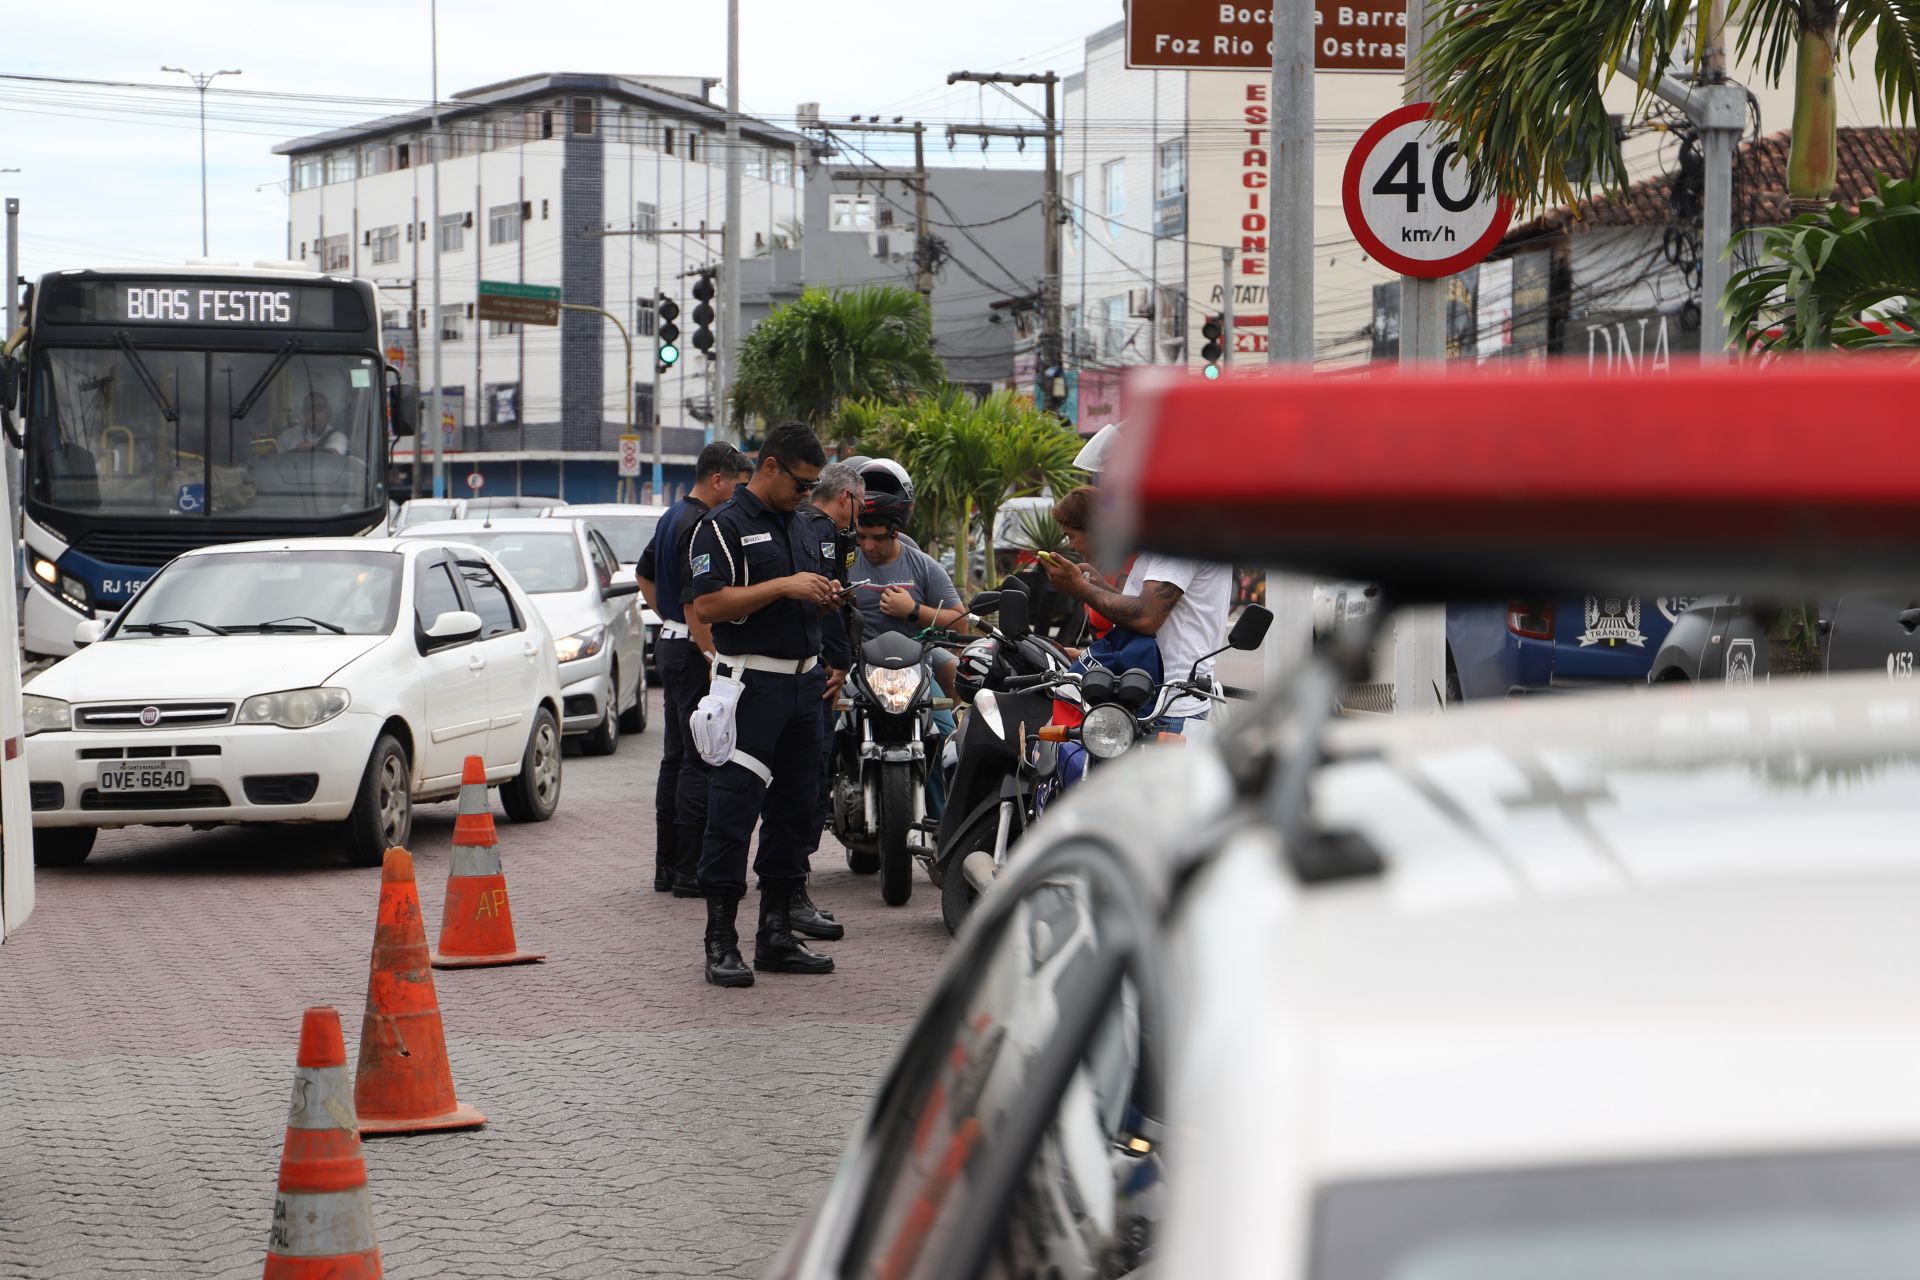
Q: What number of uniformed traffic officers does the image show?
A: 3